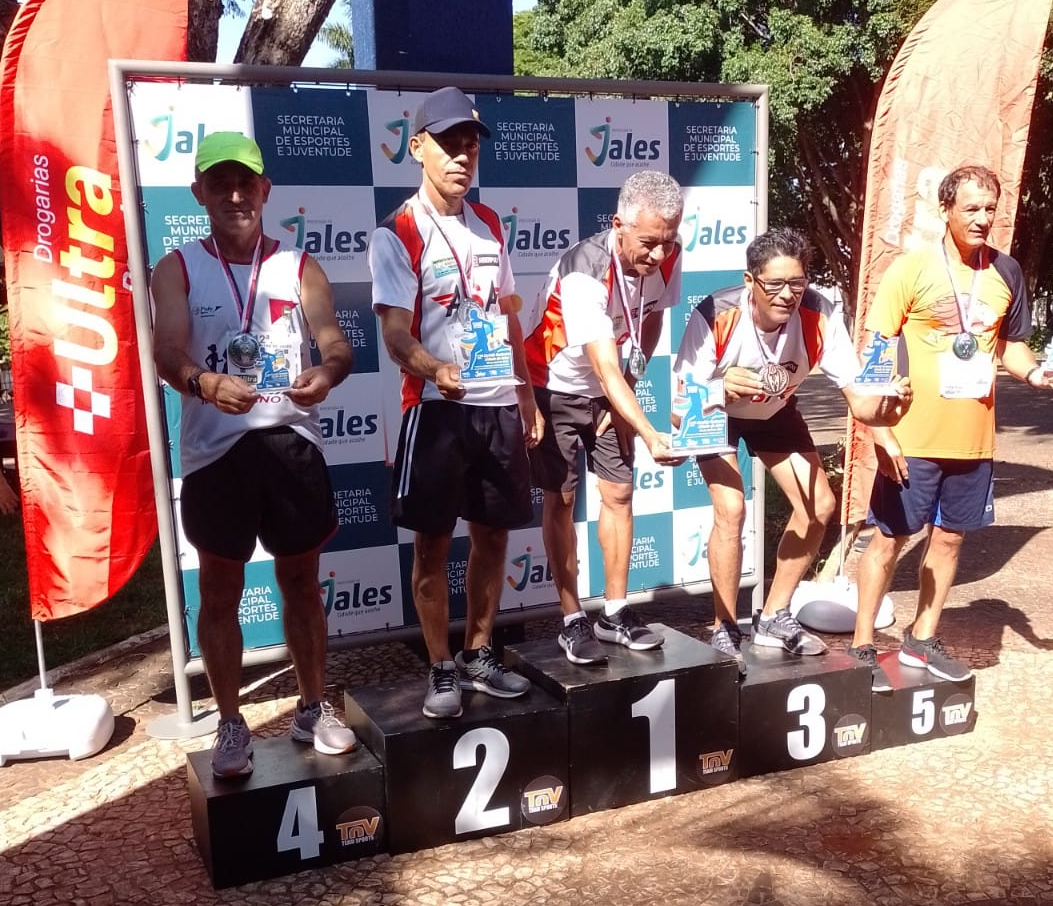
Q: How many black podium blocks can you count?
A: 5